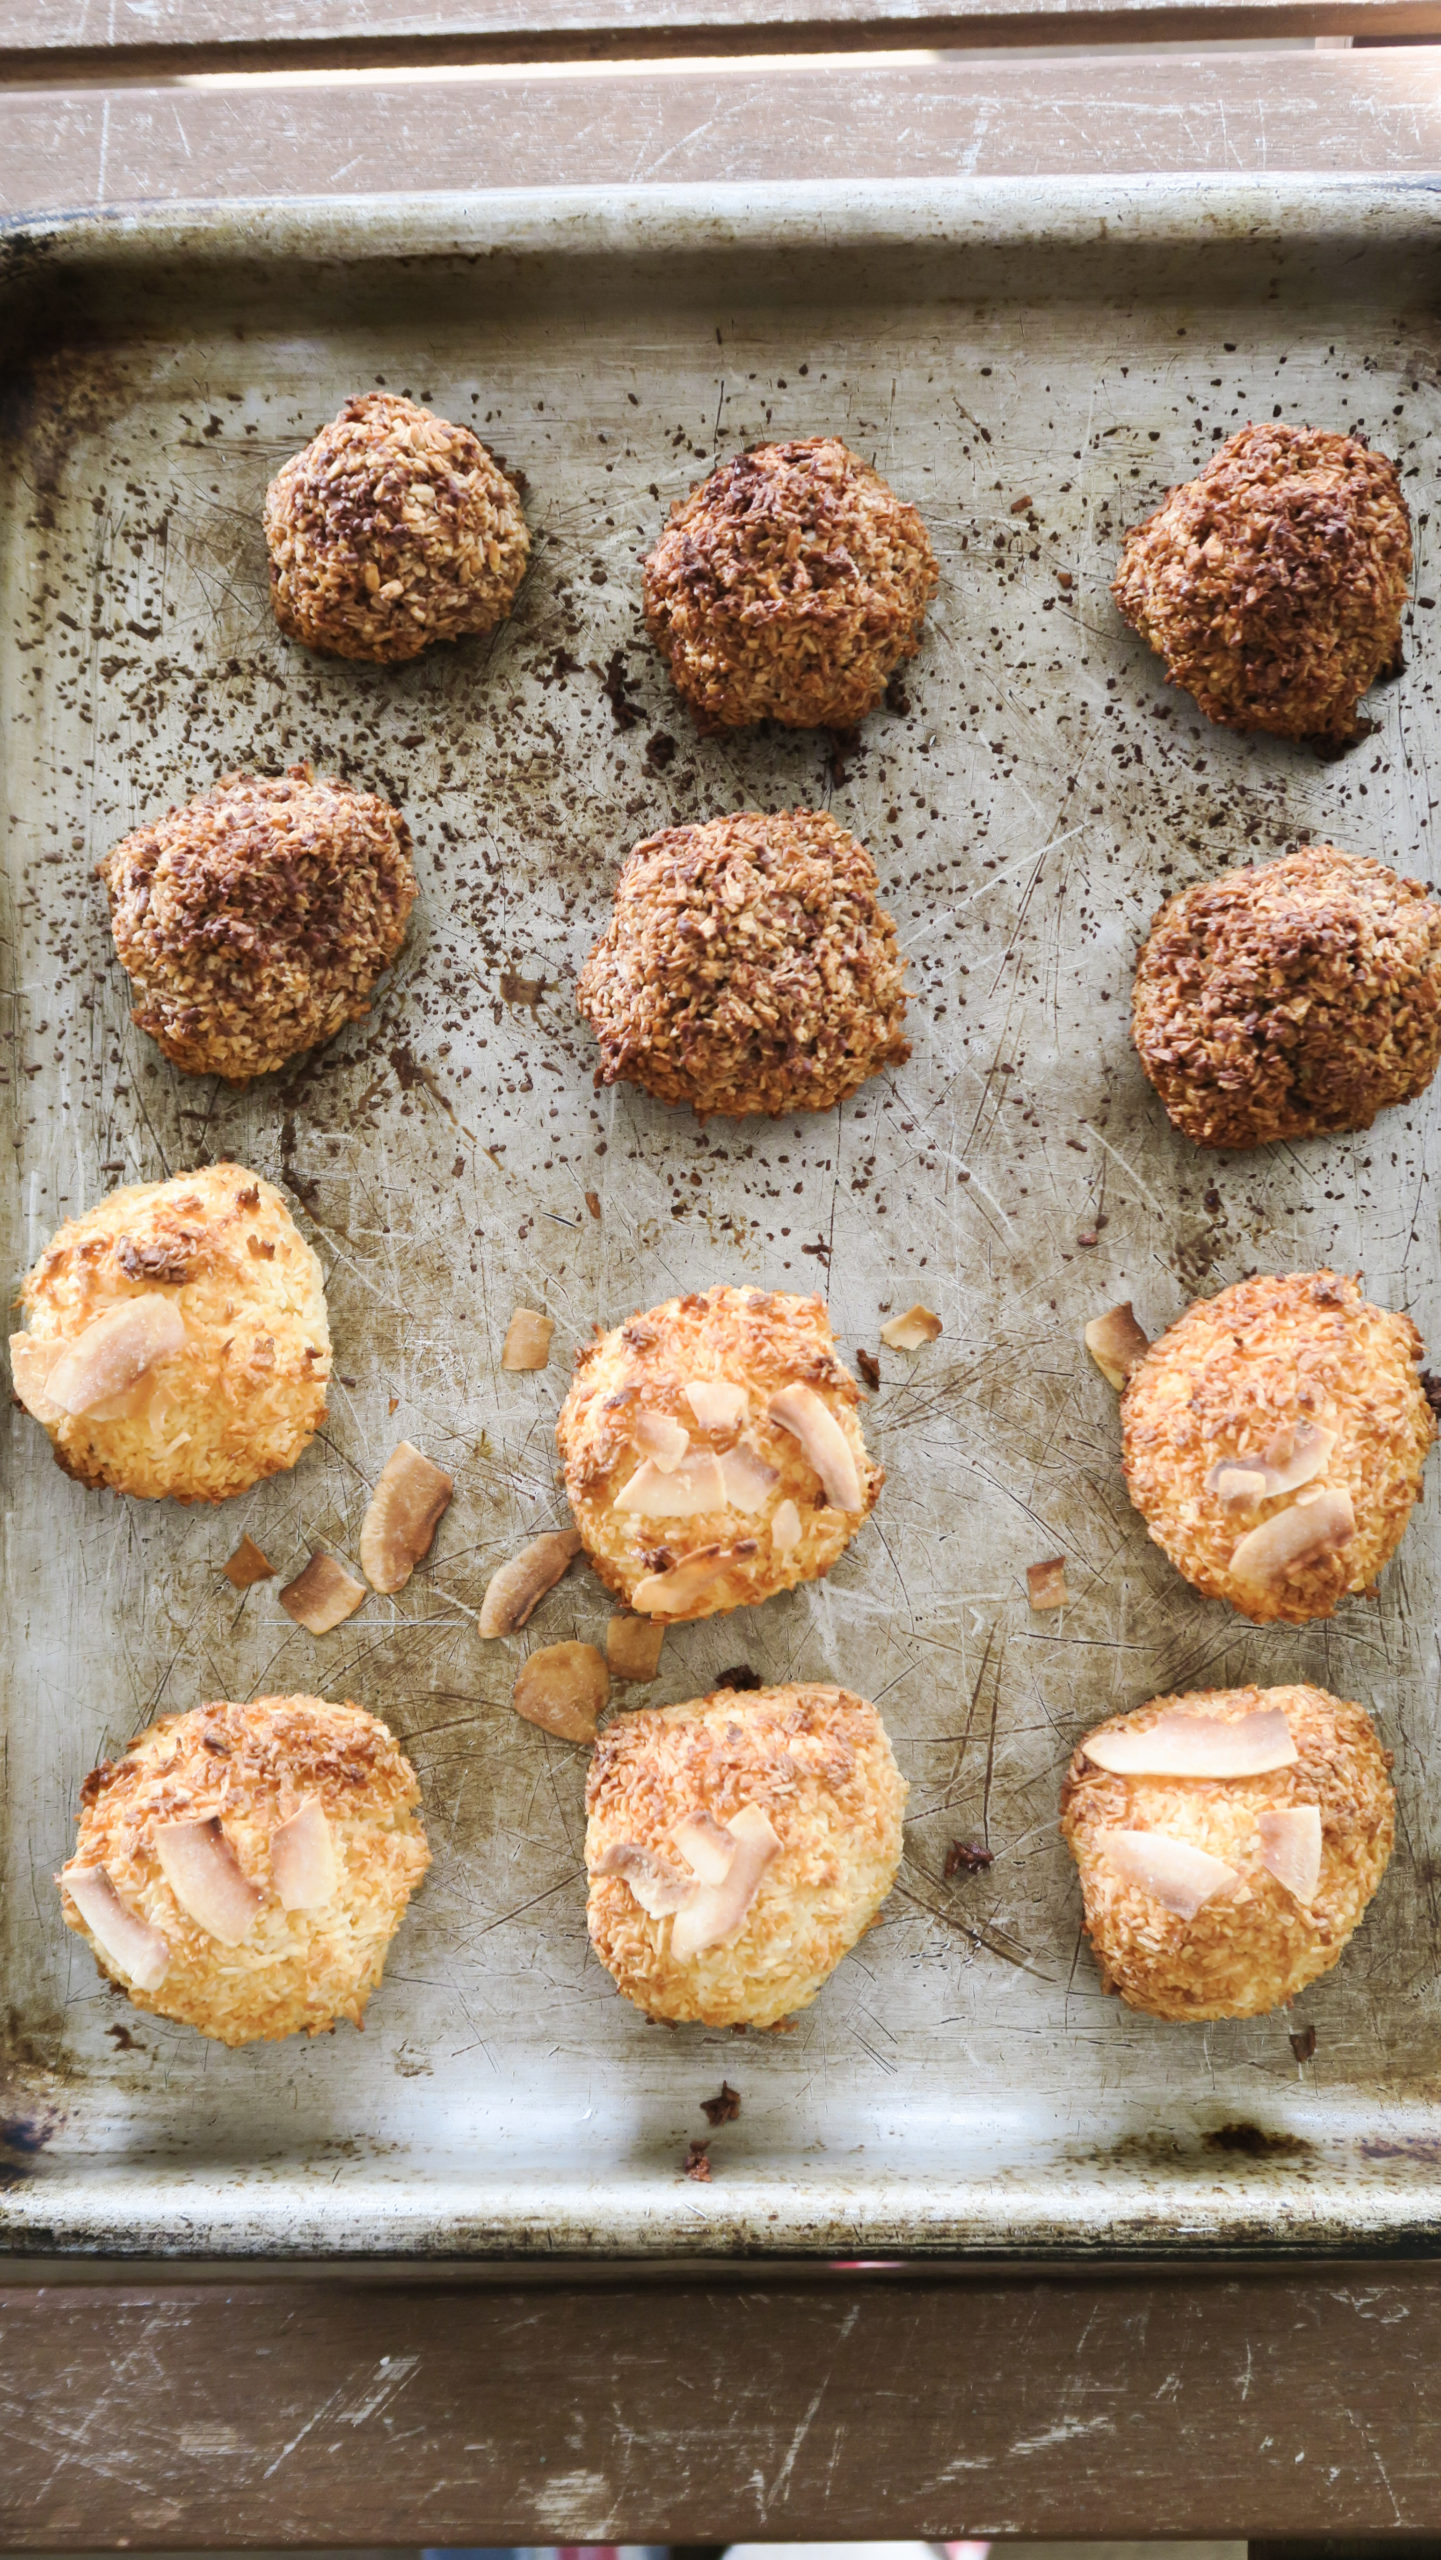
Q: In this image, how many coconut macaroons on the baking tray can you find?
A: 12